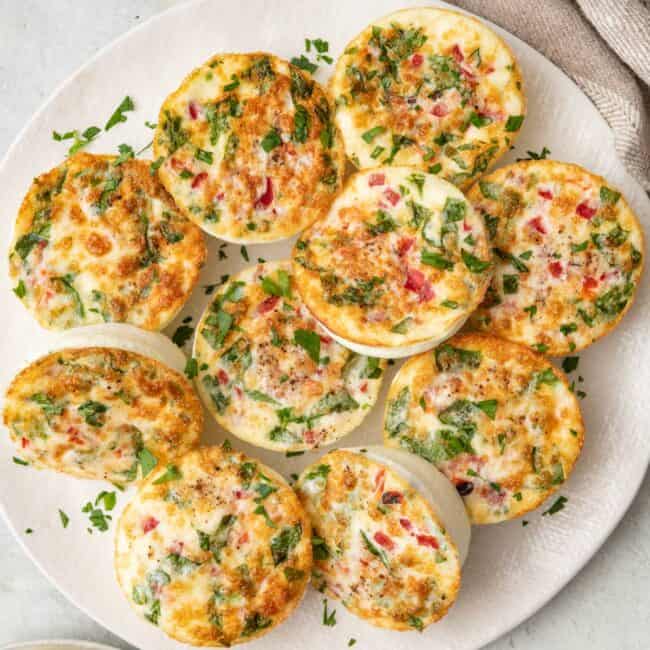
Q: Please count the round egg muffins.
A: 10